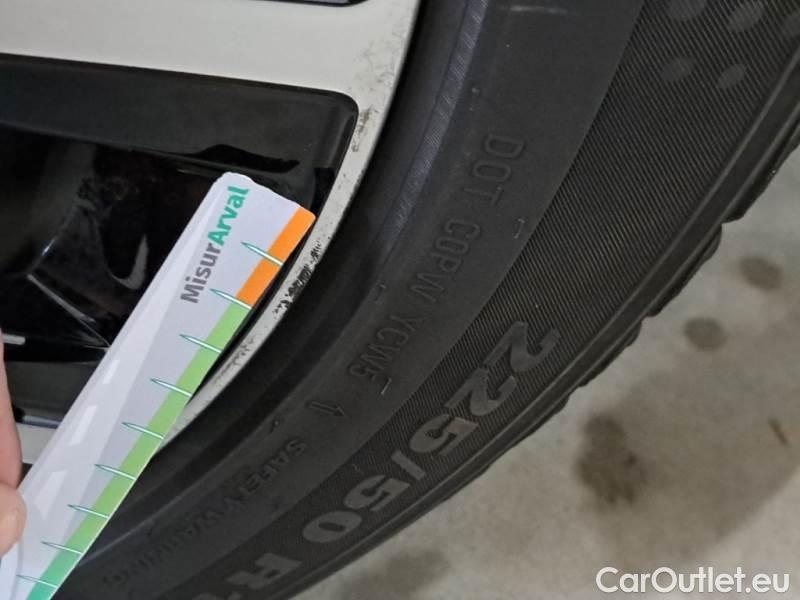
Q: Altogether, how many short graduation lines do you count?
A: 9